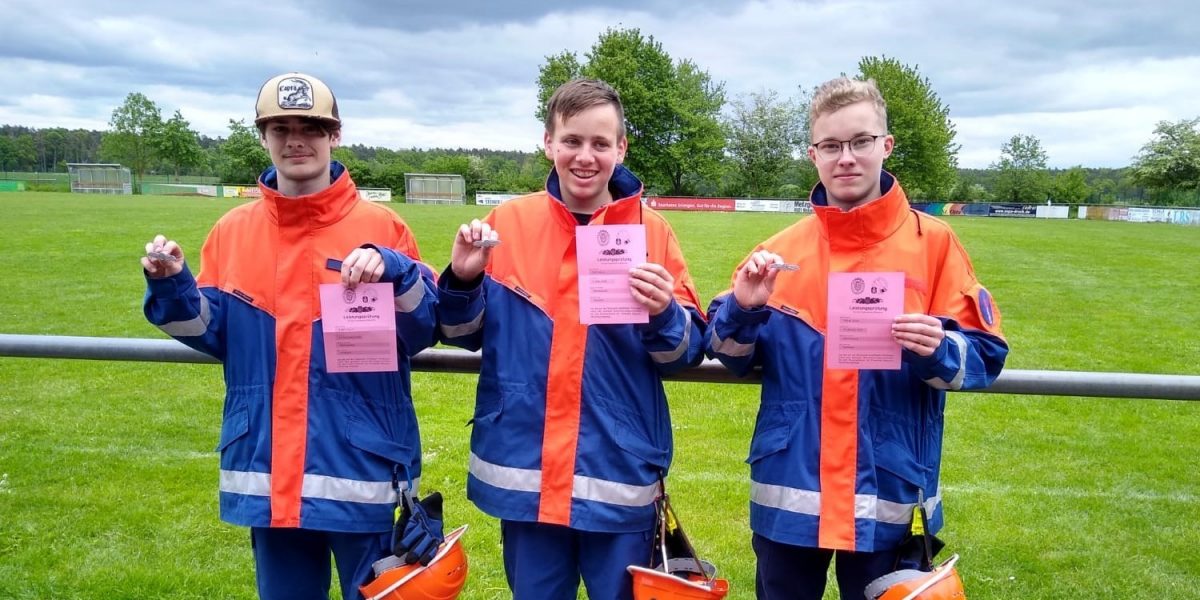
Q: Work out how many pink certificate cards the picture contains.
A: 3